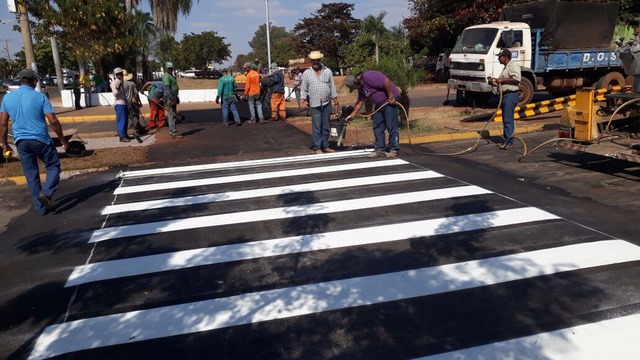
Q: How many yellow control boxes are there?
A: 1